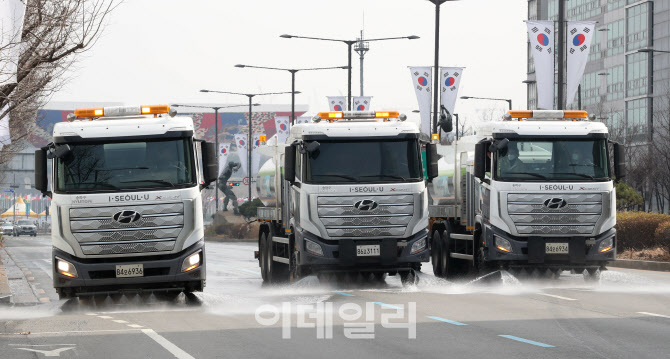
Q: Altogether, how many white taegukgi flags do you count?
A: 11